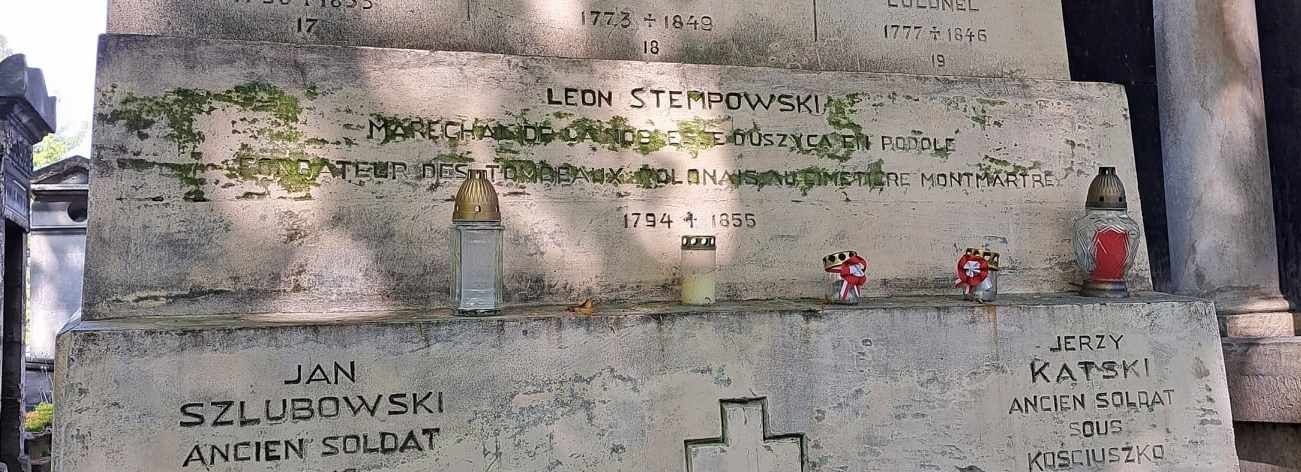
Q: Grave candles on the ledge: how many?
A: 5